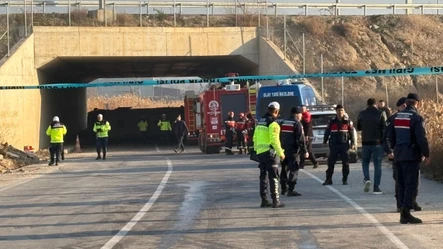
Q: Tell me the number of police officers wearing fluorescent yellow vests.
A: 5